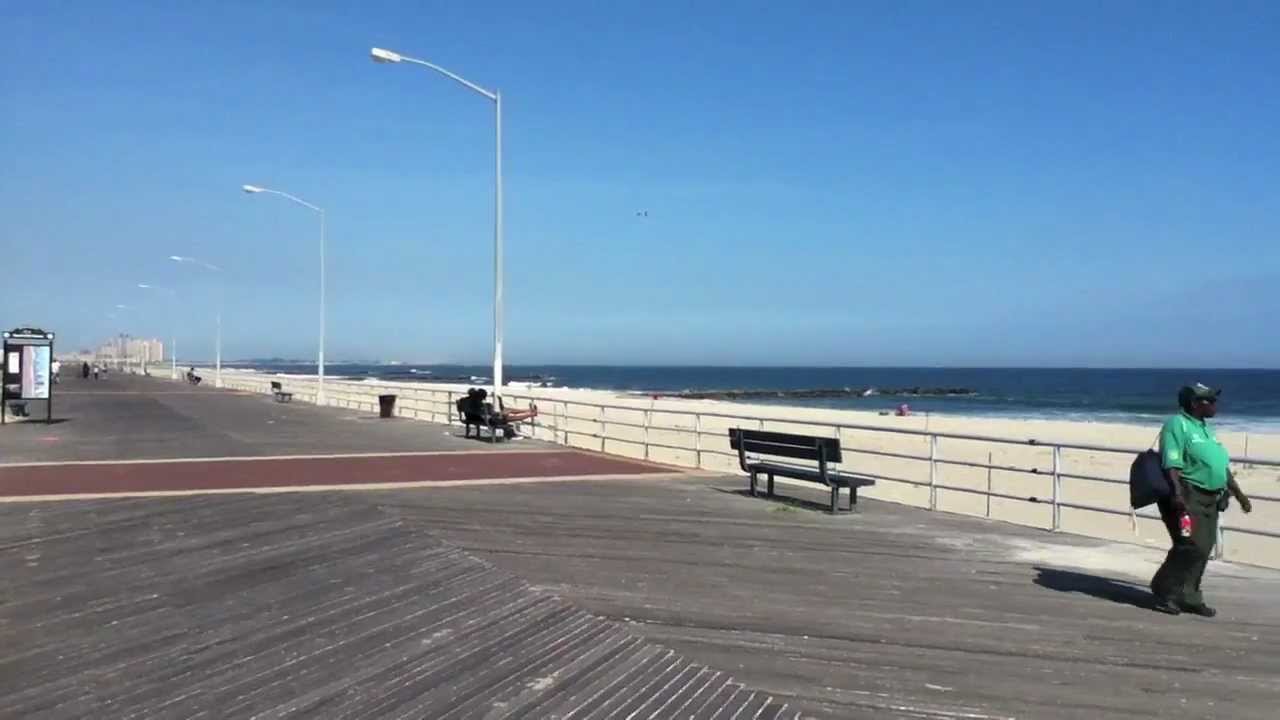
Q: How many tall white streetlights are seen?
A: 5